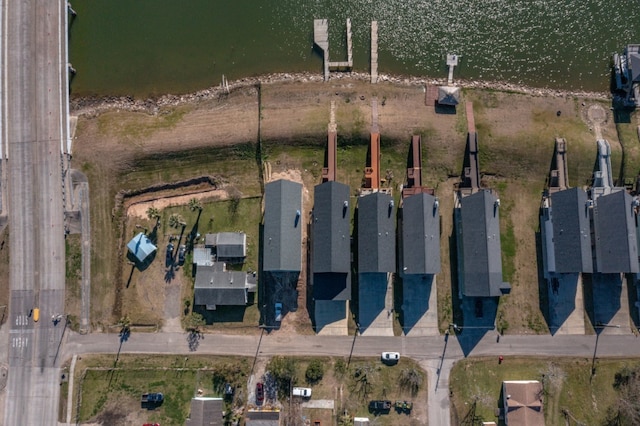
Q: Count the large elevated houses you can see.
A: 7